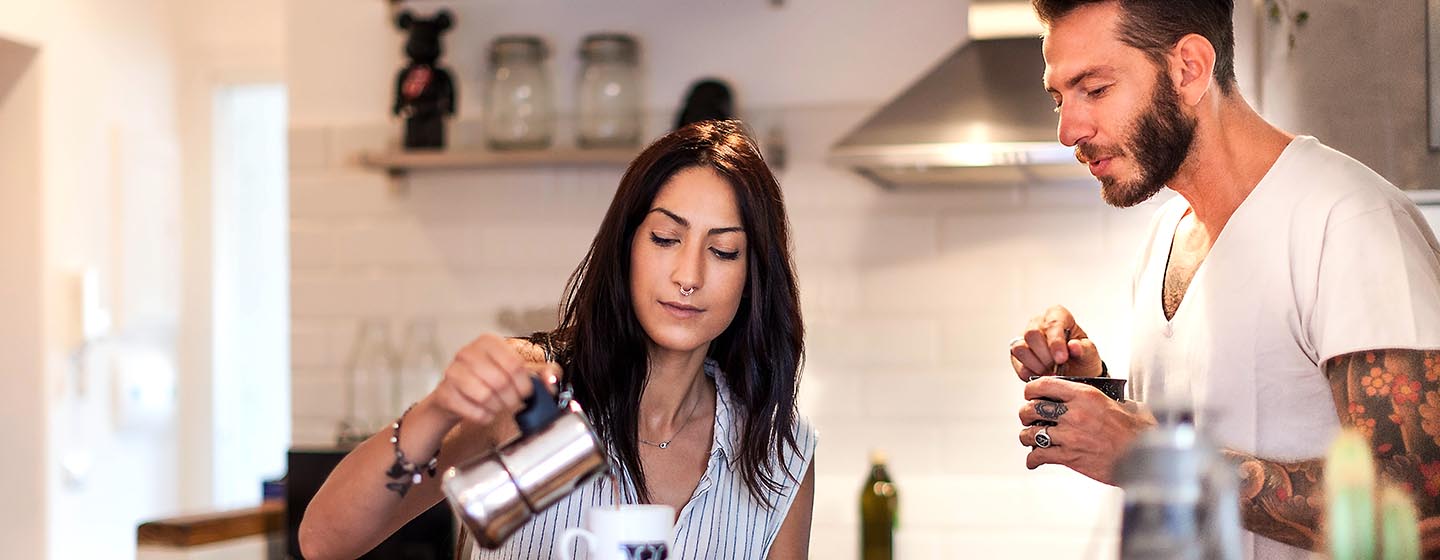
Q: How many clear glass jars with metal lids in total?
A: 2